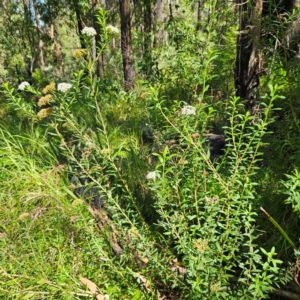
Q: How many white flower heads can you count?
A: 6